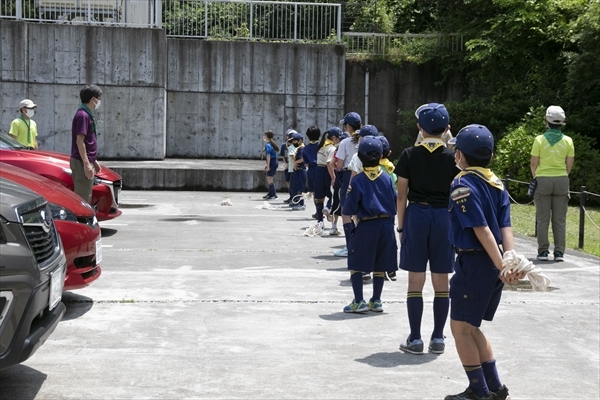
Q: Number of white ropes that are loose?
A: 3